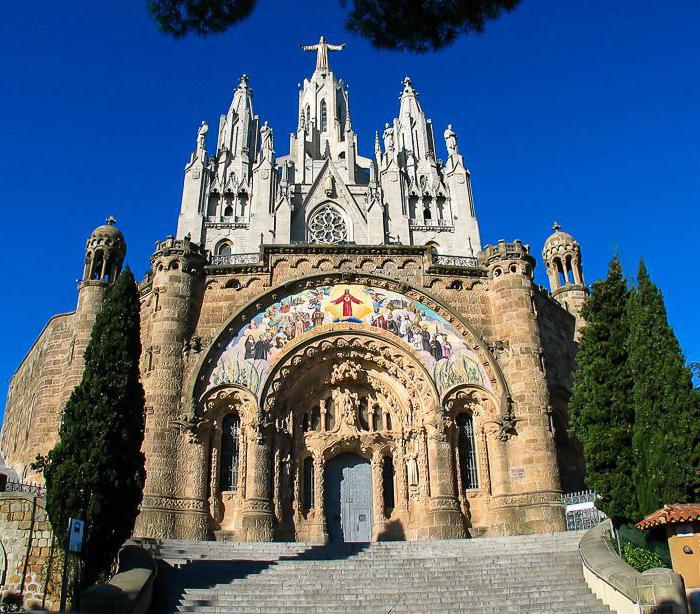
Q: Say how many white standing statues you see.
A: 5